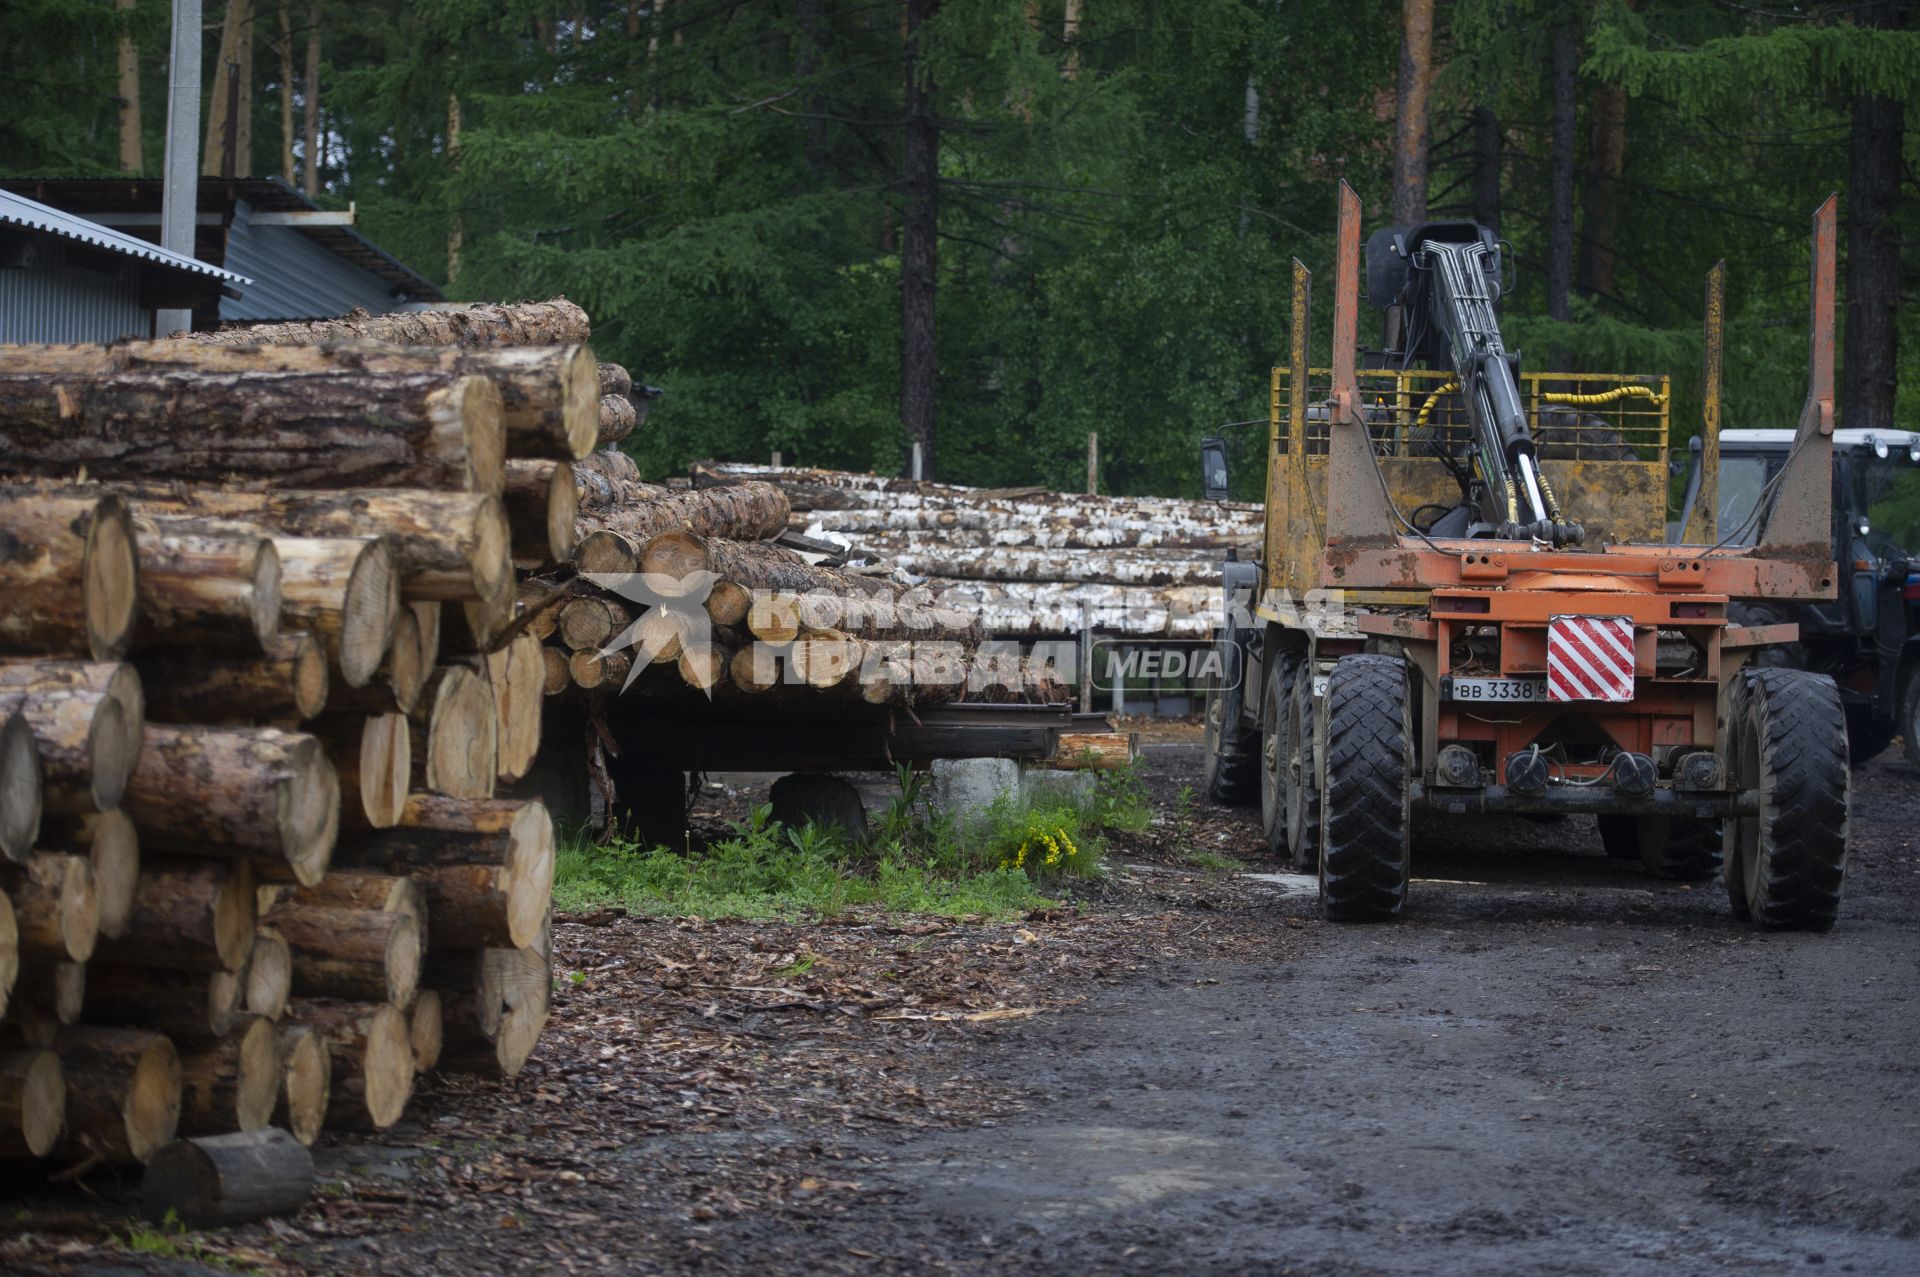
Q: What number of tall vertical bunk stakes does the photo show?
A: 4